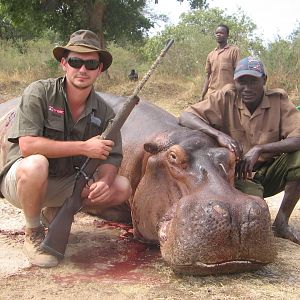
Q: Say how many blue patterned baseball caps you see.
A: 1